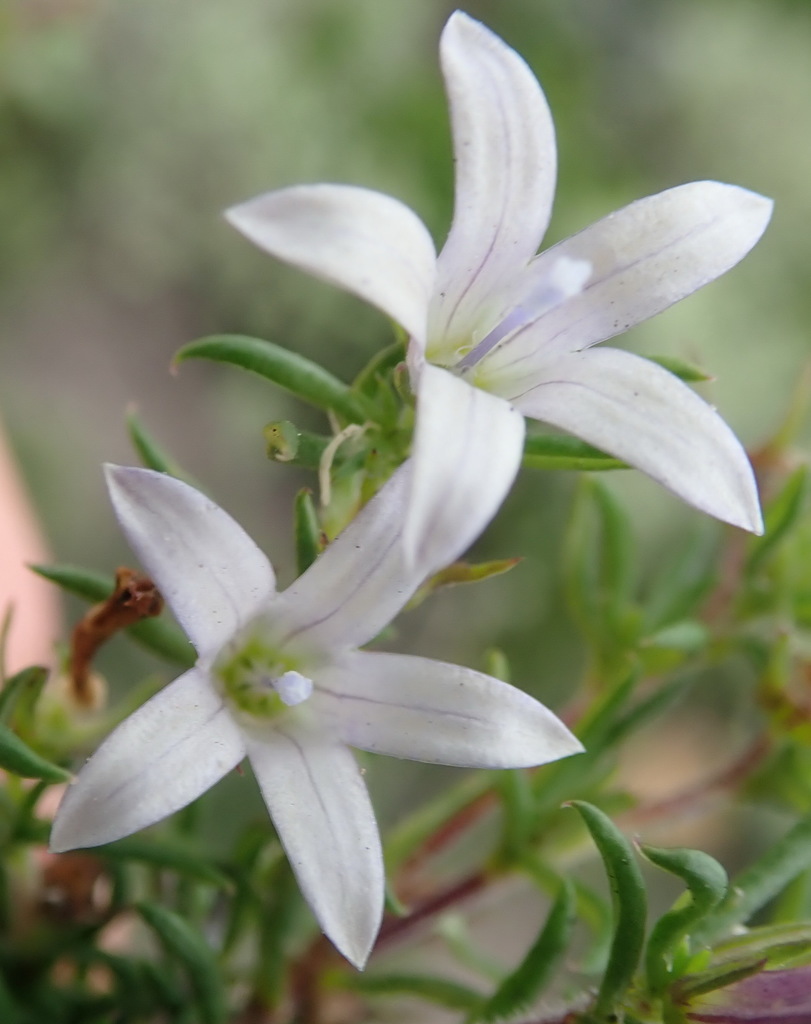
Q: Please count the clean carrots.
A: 0